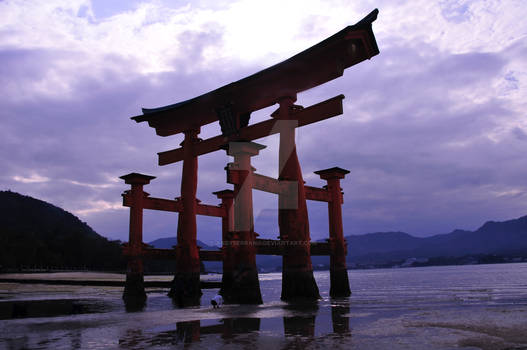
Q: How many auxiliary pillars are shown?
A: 4